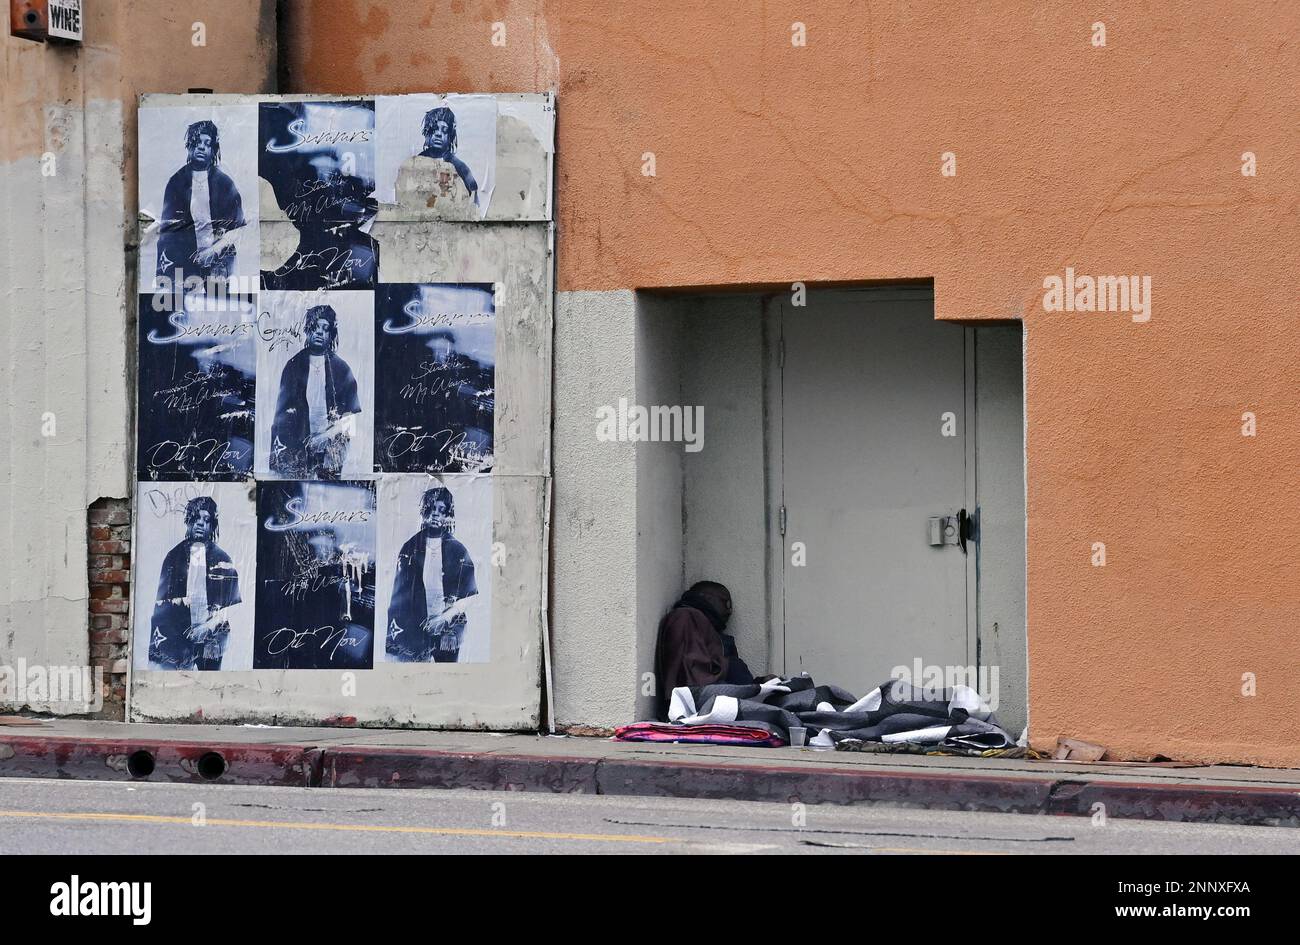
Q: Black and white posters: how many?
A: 9